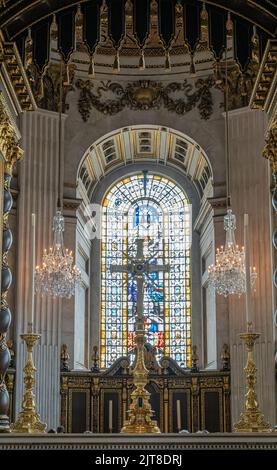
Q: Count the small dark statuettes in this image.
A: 4